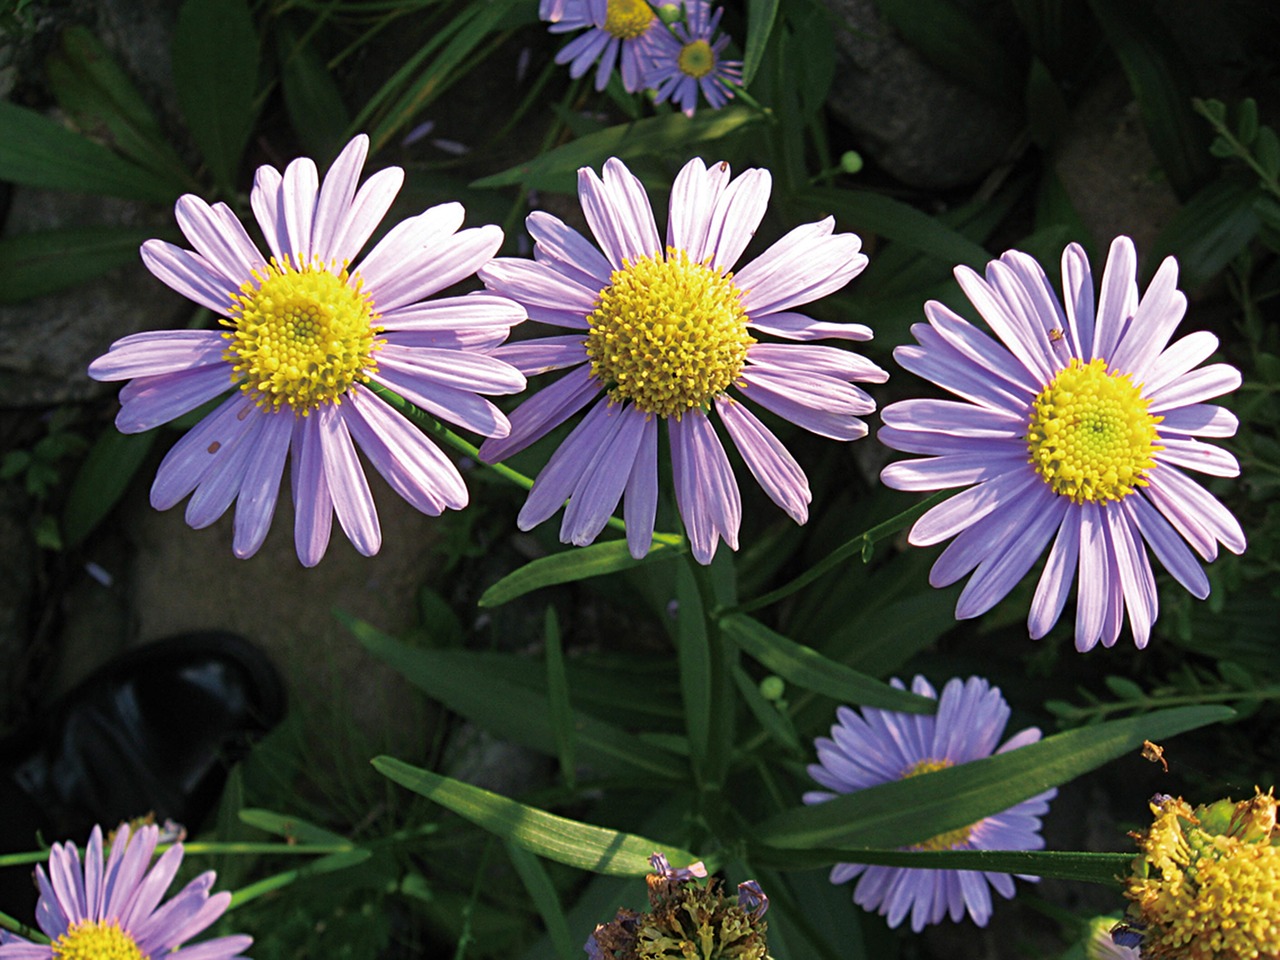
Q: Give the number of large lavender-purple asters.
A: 3